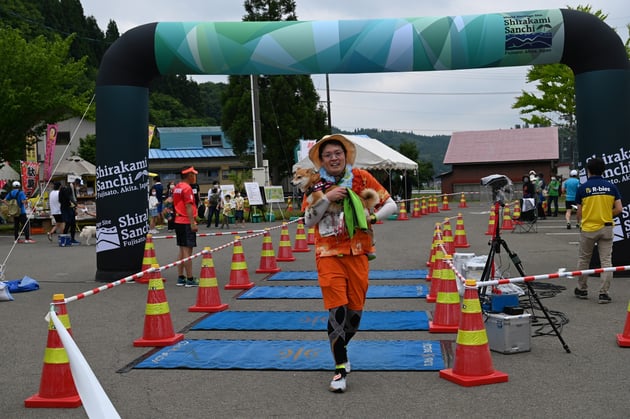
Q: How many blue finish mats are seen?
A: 4